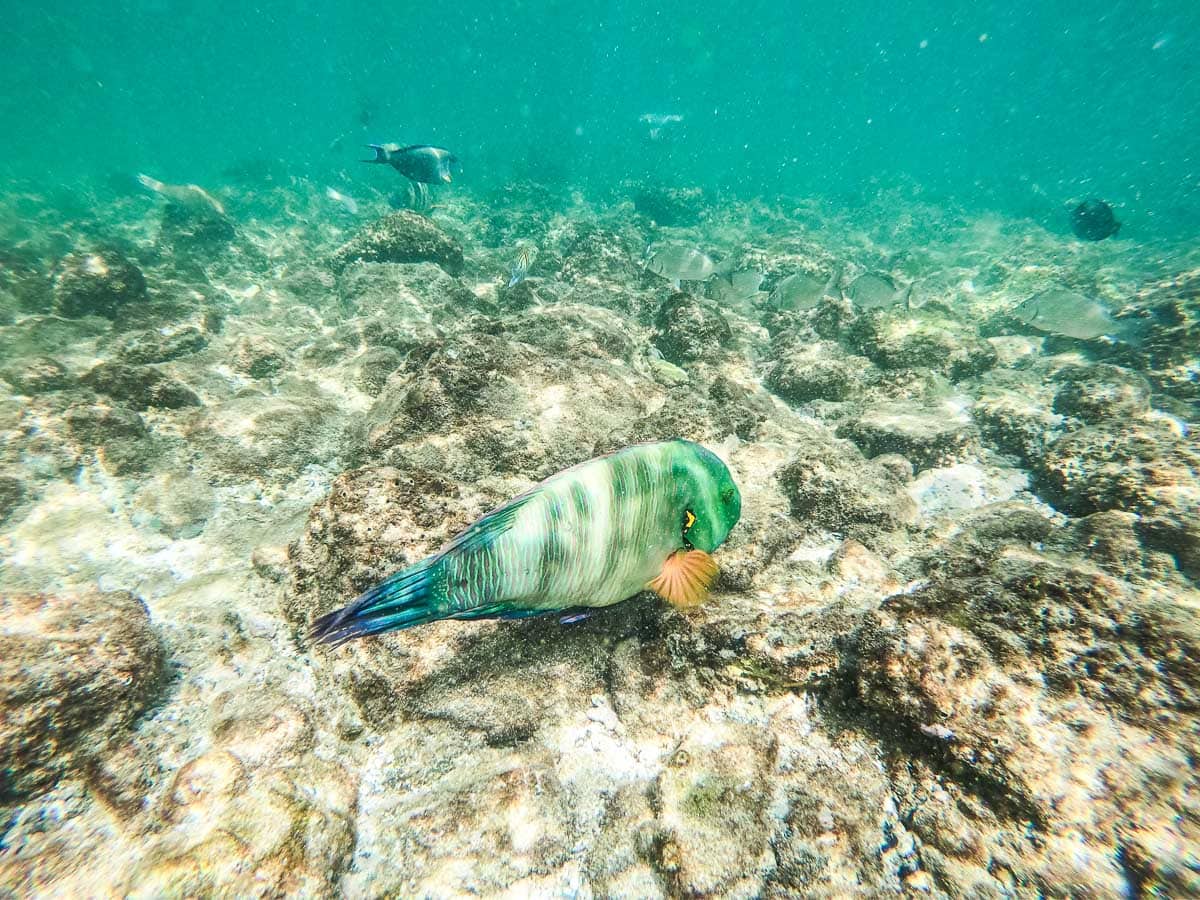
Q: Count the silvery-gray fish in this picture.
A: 5